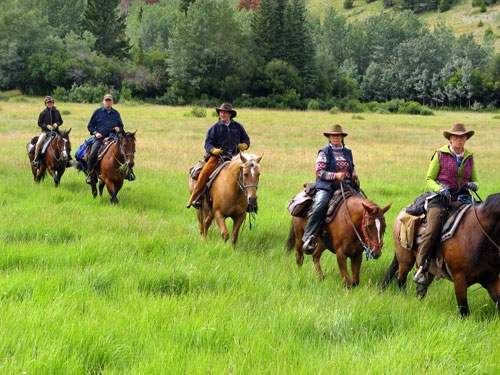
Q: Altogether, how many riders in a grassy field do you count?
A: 5